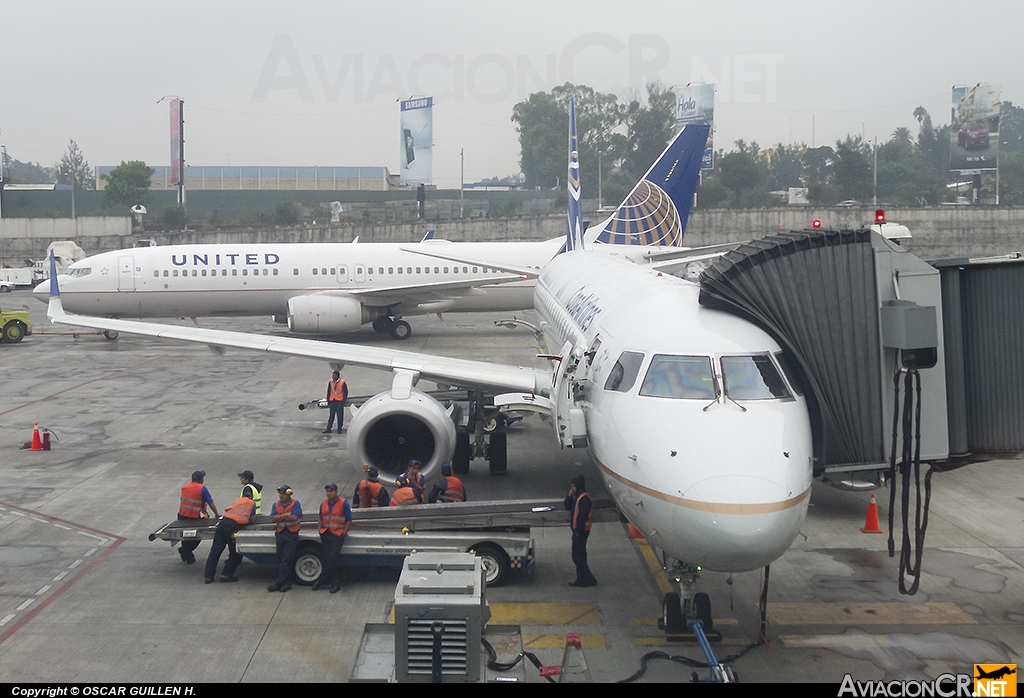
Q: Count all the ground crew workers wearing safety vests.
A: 11